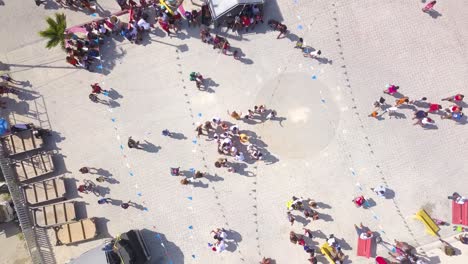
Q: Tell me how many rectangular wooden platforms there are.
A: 5